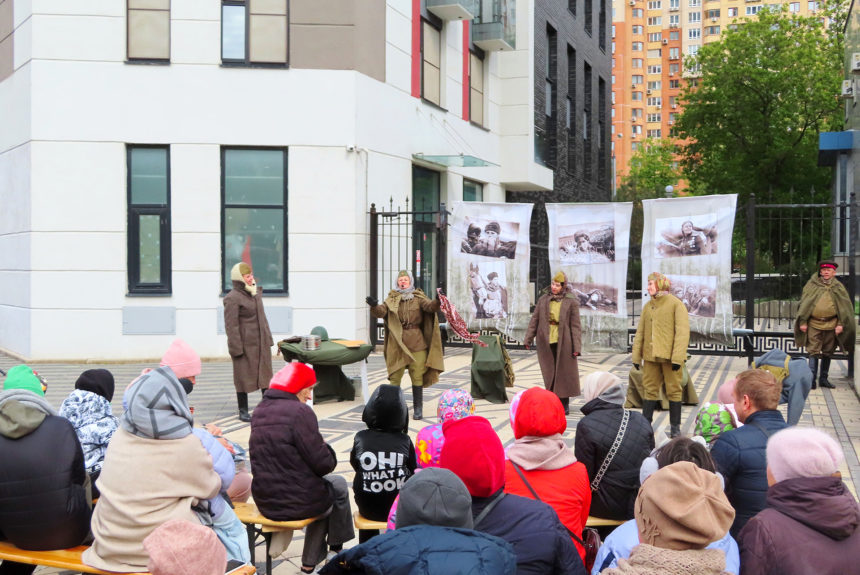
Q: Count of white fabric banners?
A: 3